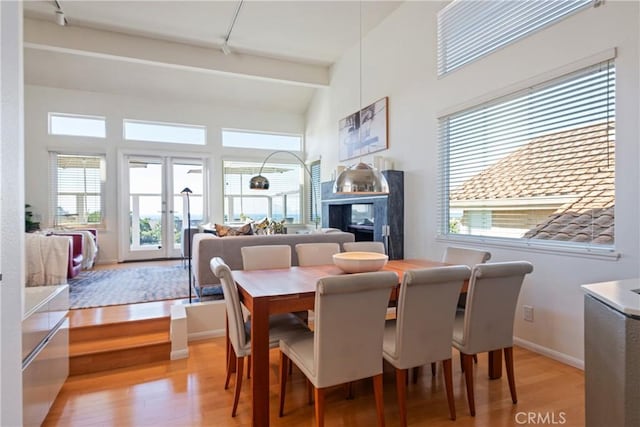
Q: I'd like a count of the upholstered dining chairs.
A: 8